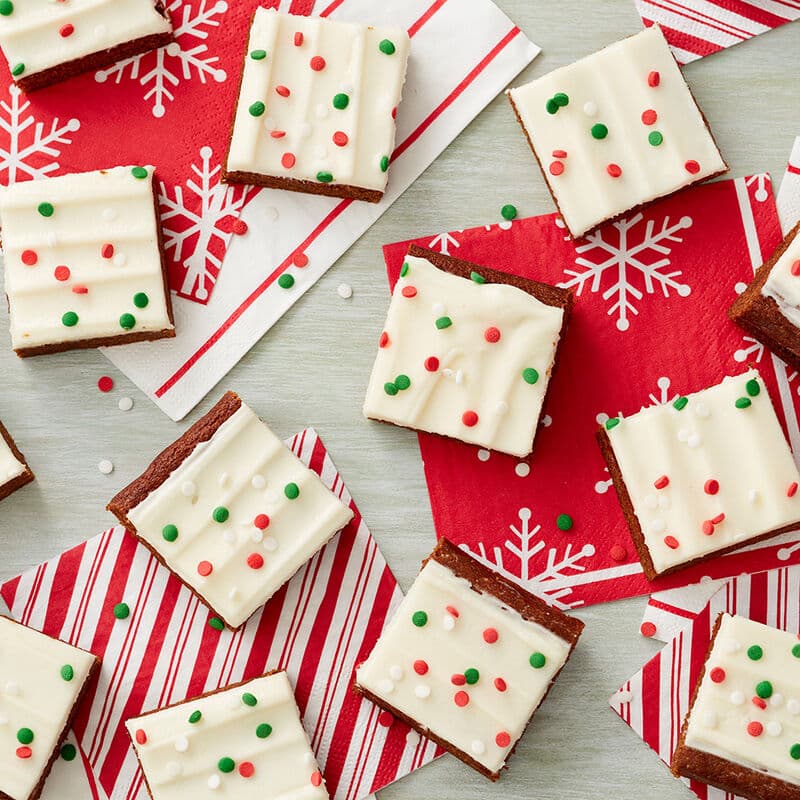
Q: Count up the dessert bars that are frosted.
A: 13